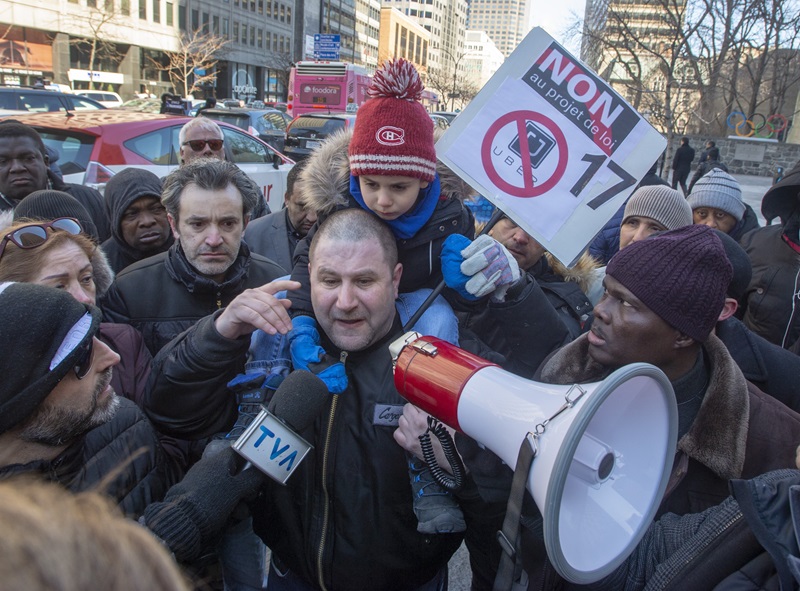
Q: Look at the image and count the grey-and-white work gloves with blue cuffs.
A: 1